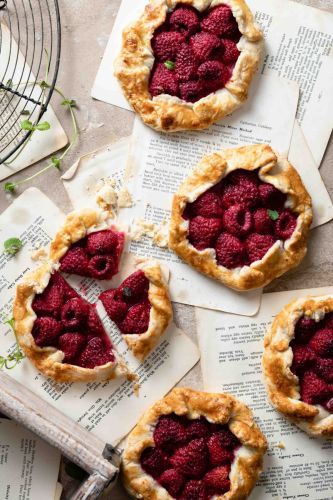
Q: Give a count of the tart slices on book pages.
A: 3